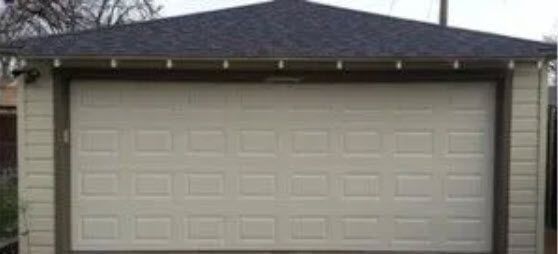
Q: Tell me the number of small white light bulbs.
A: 10